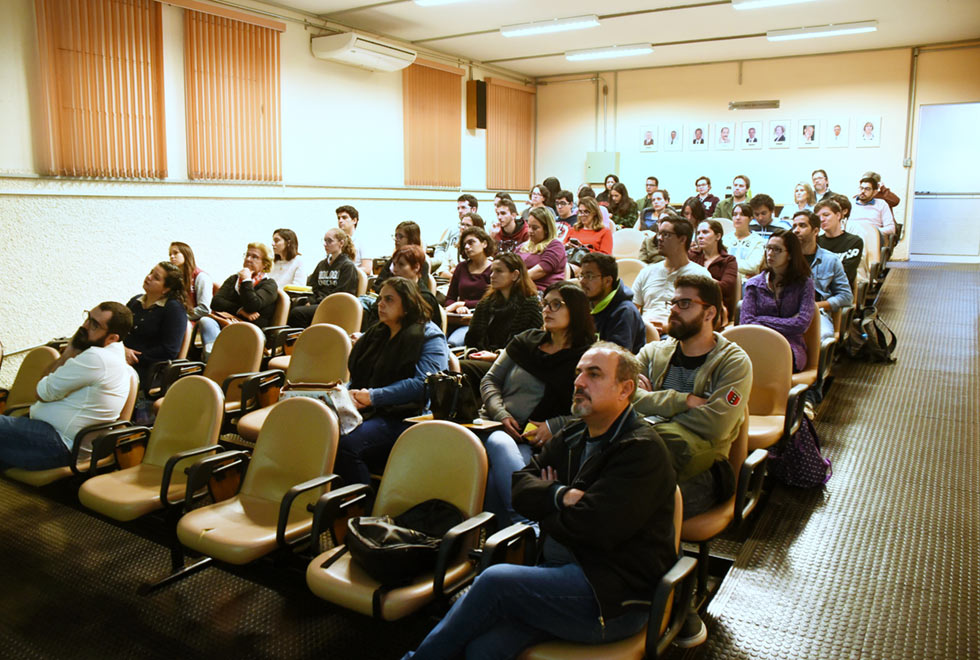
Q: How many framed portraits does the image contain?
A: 9